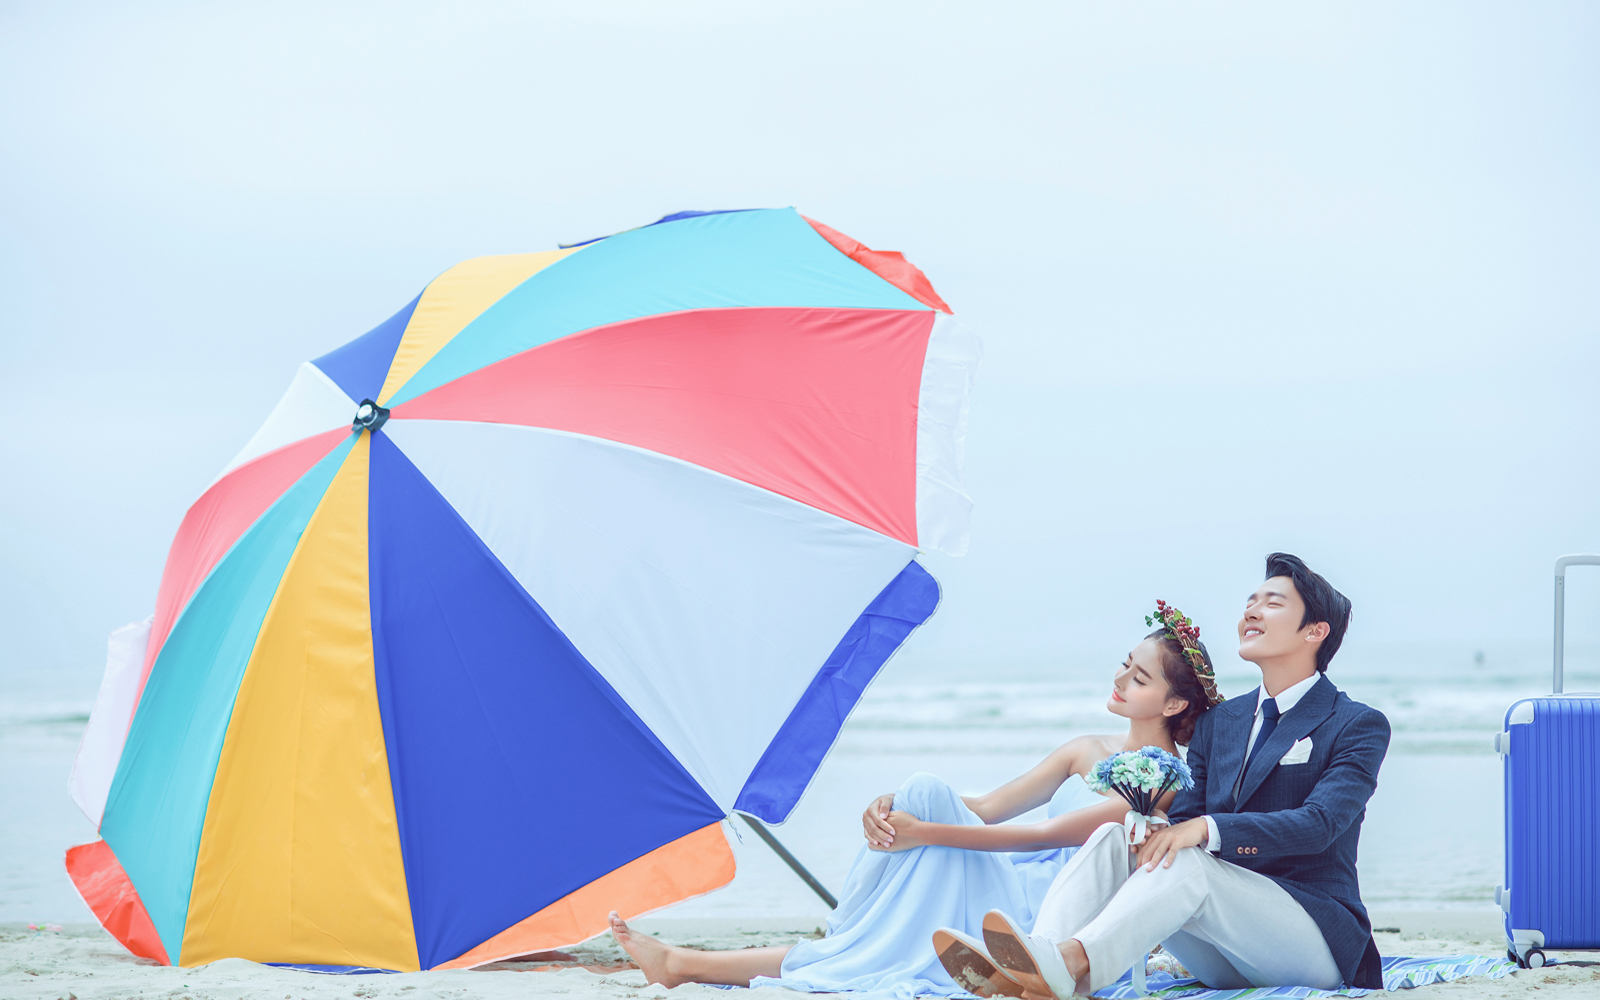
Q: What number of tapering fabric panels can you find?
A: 10